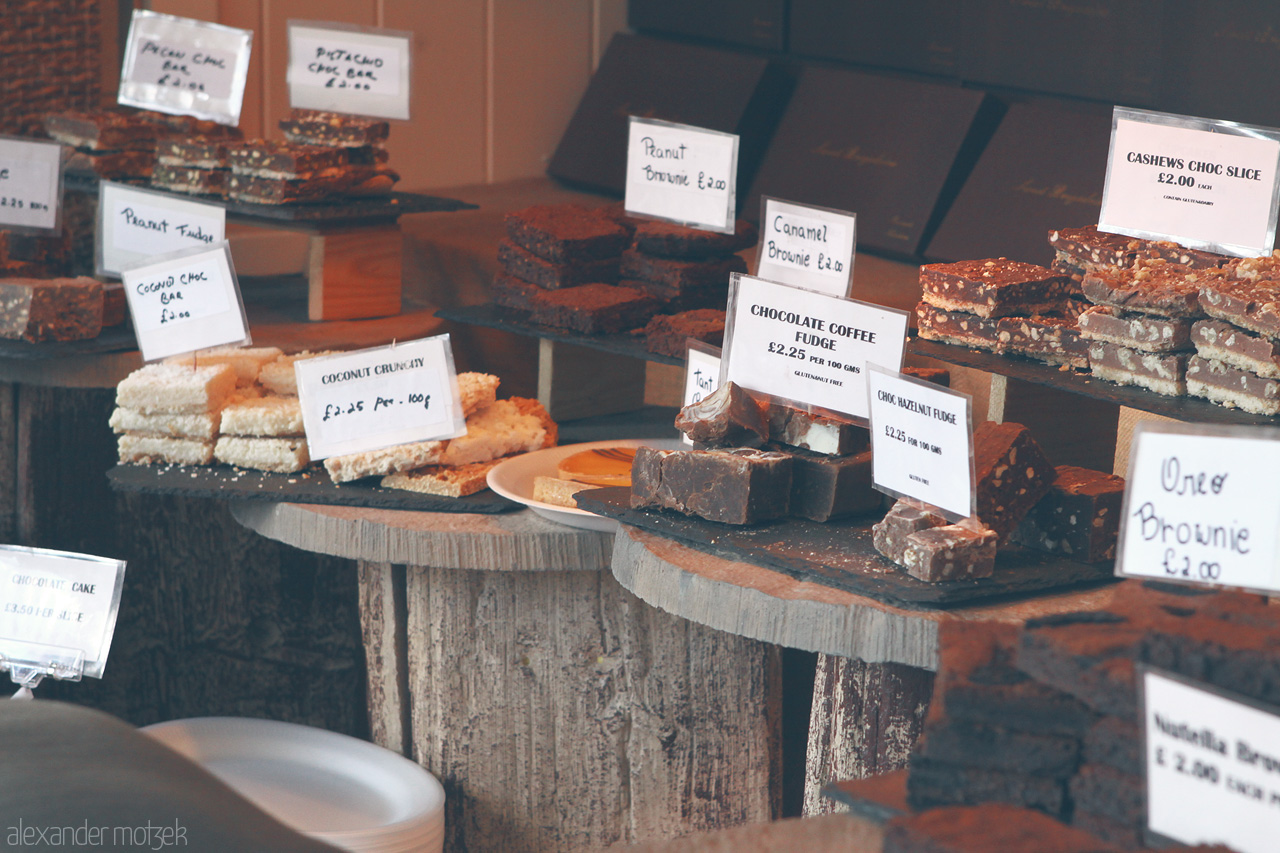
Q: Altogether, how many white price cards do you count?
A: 15